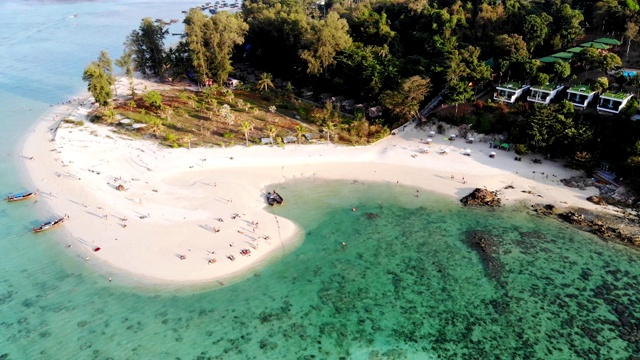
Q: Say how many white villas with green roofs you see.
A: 4